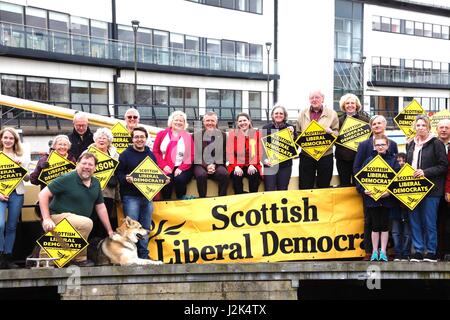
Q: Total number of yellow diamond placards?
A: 13